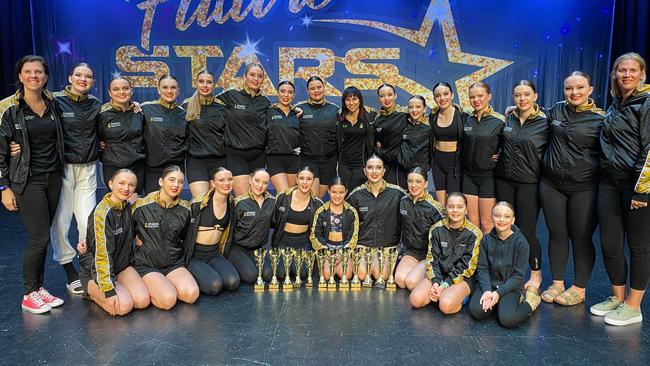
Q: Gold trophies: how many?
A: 12